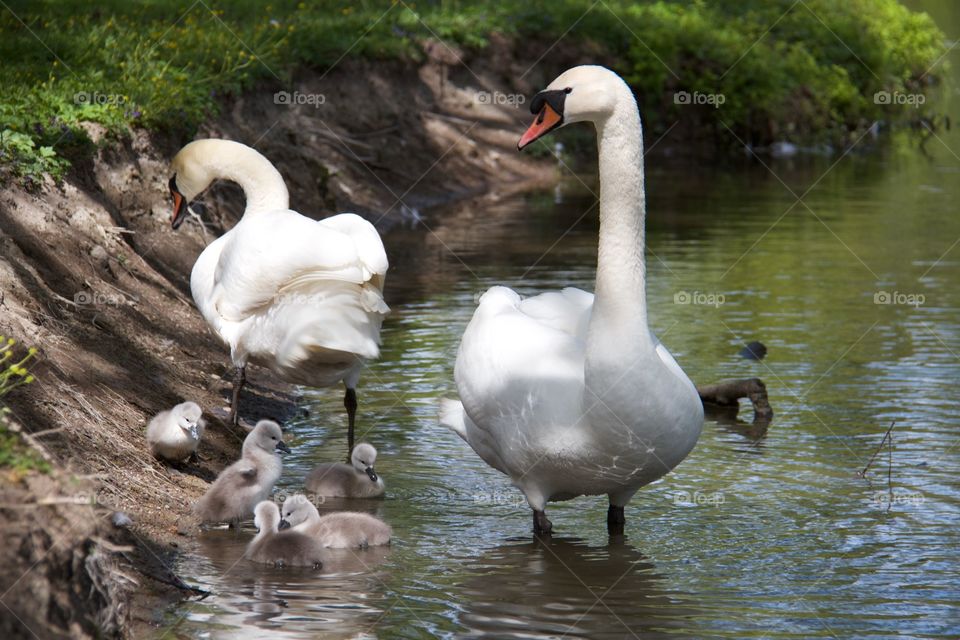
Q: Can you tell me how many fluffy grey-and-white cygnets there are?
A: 5